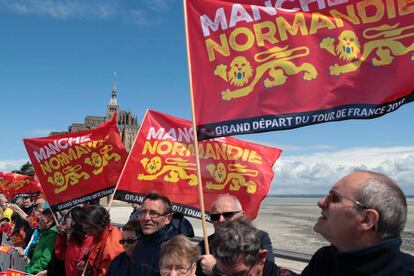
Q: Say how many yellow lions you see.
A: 6